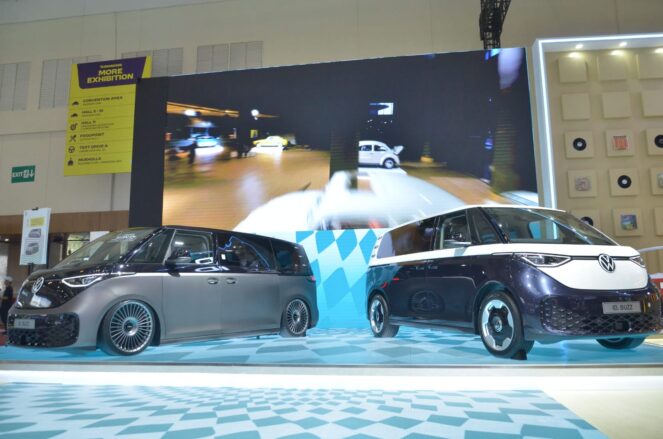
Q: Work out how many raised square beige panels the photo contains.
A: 15